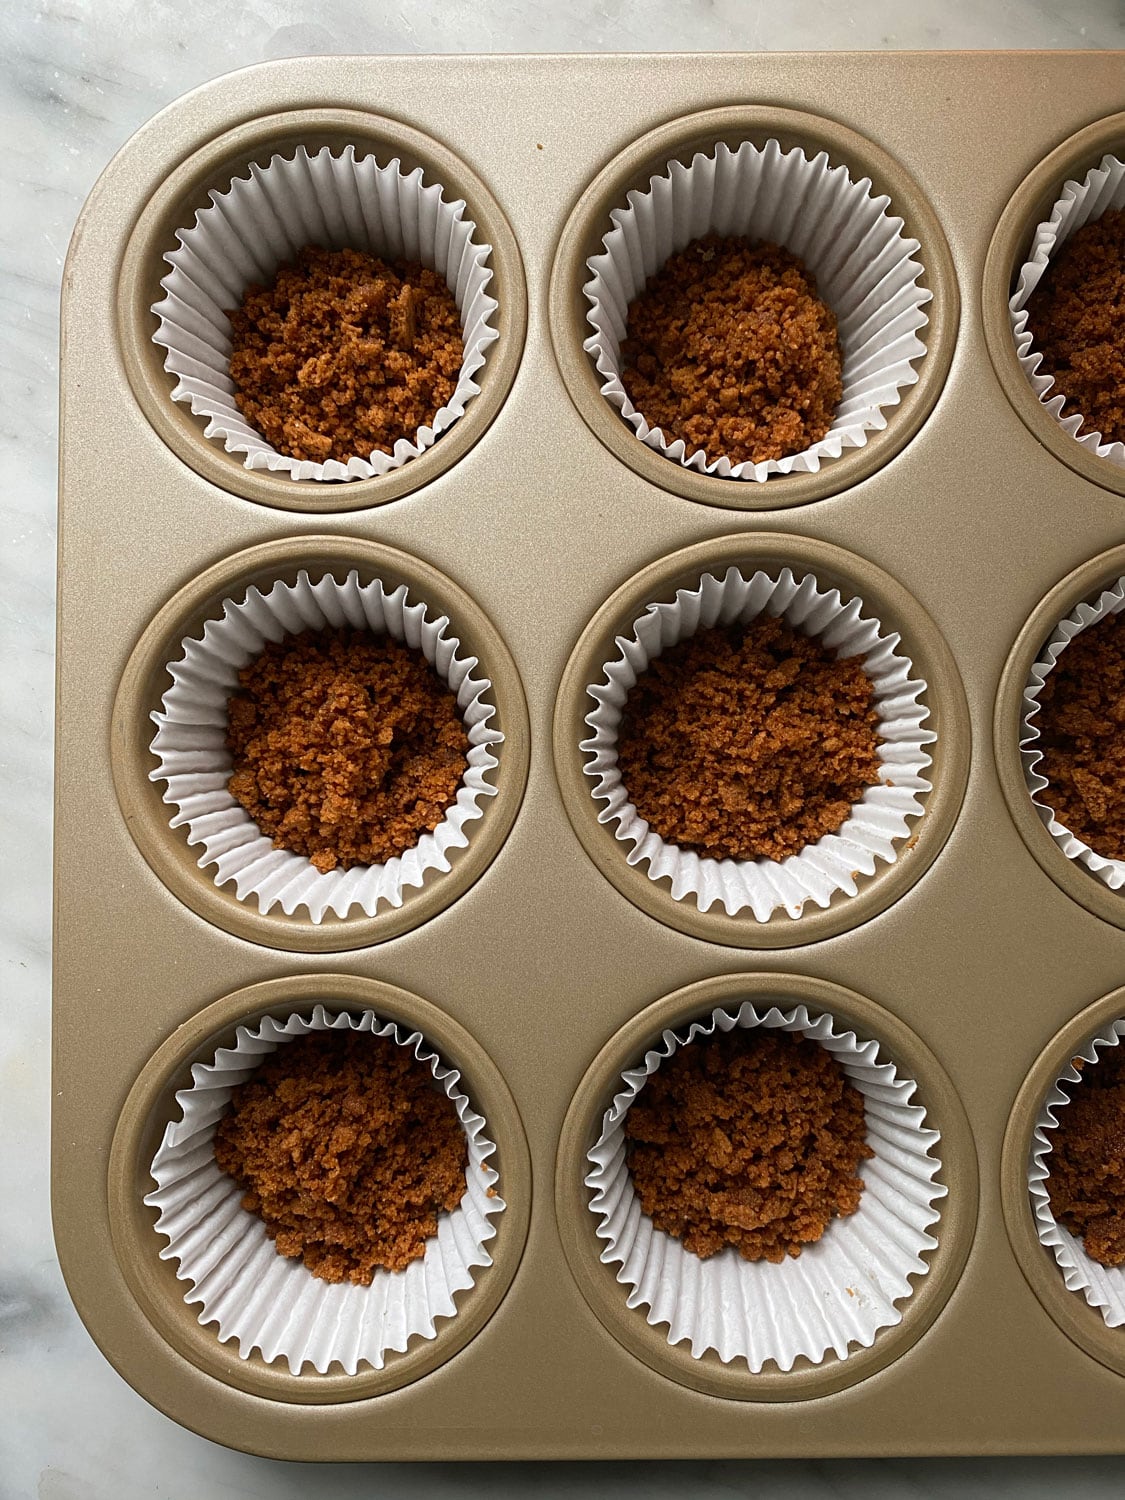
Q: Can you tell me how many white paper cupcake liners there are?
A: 9